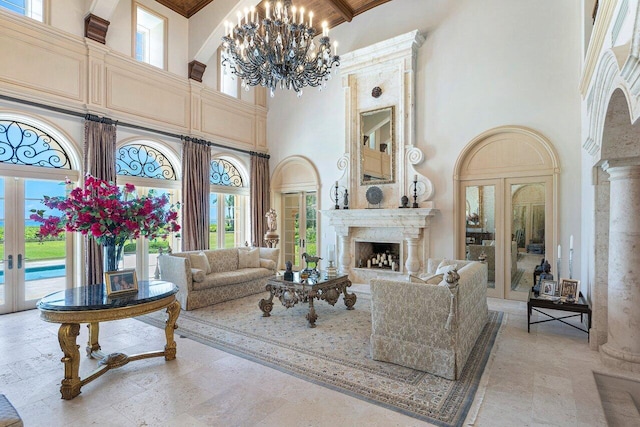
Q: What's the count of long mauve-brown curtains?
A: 3